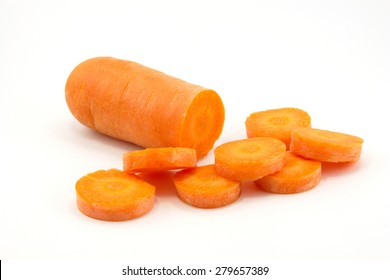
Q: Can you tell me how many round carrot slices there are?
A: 7